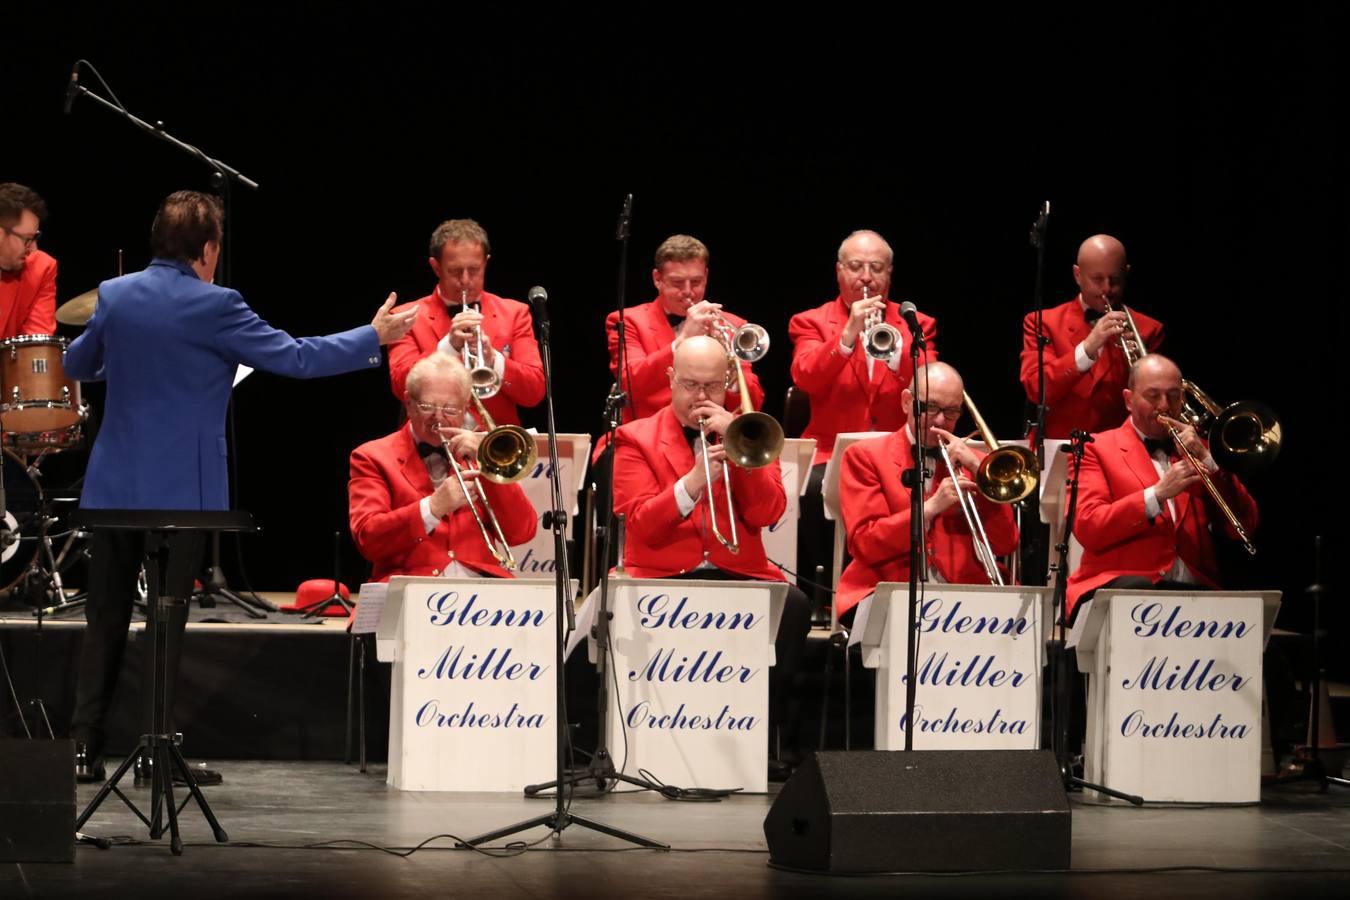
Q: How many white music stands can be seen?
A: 8